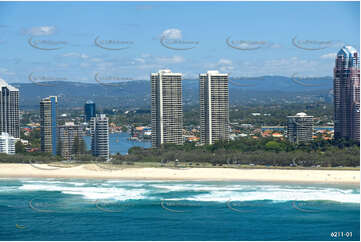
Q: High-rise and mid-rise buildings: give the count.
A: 10